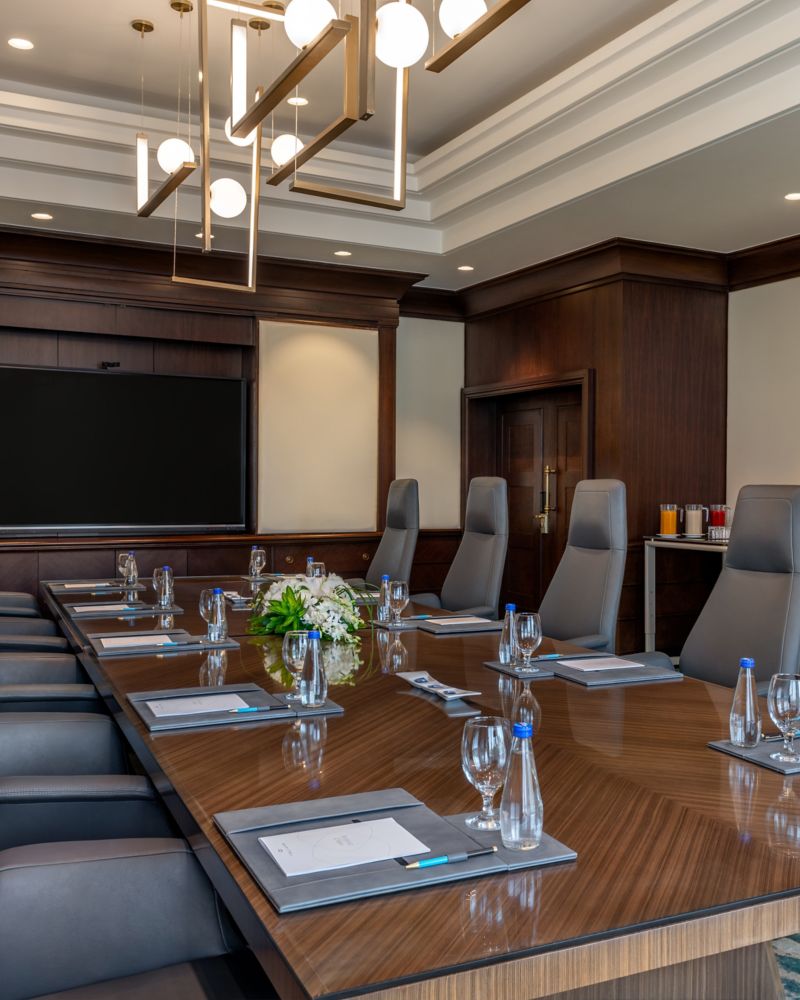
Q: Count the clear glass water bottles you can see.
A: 10